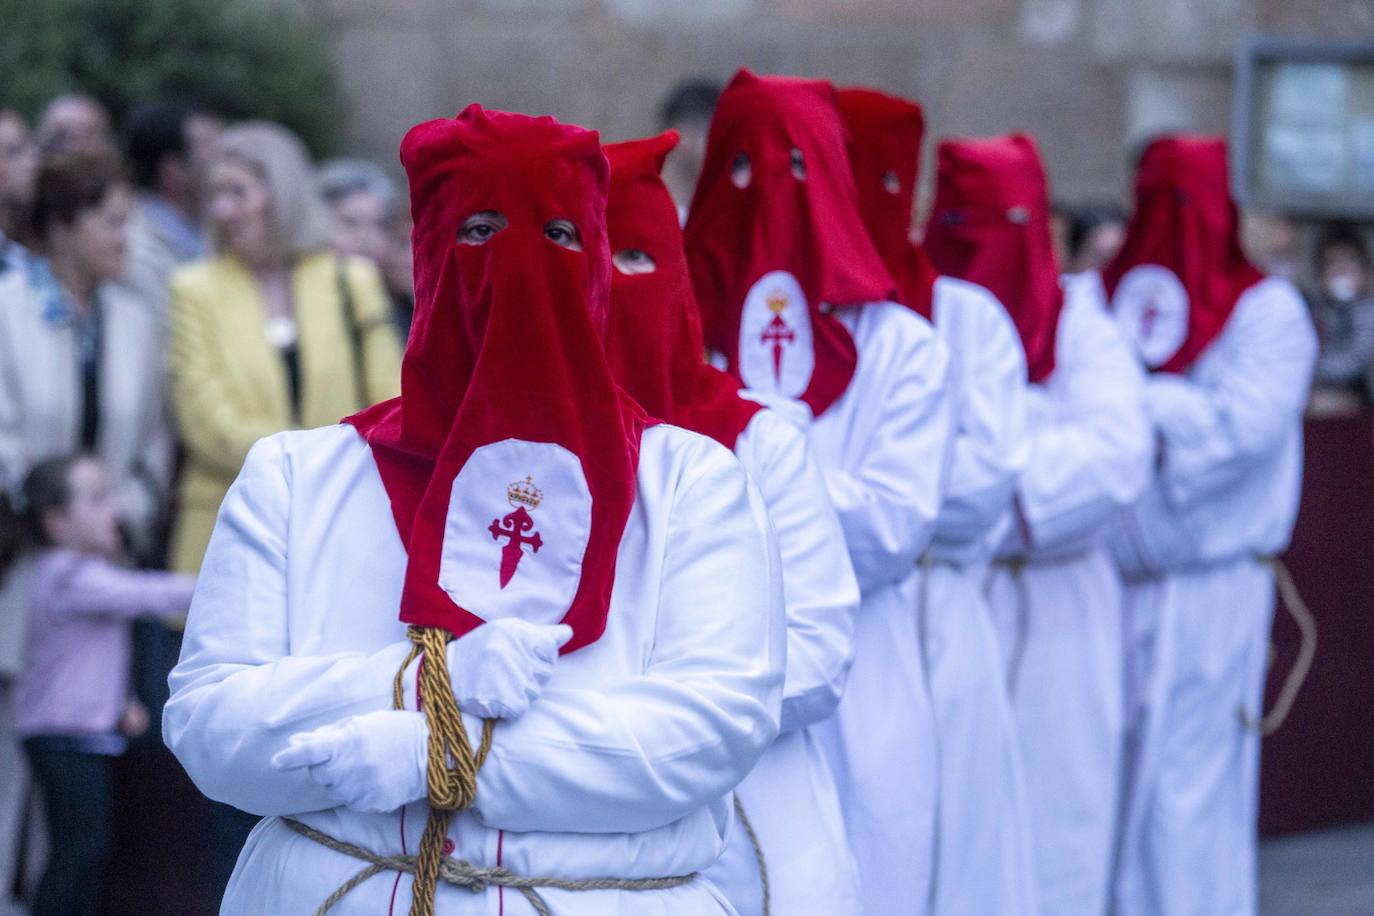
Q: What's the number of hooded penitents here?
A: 6